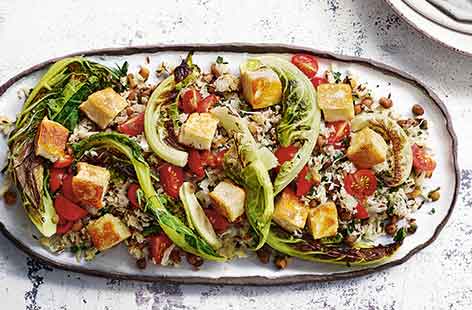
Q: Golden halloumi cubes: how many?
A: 11